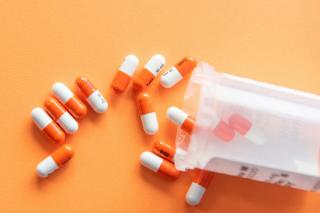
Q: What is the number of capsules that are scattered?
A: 13